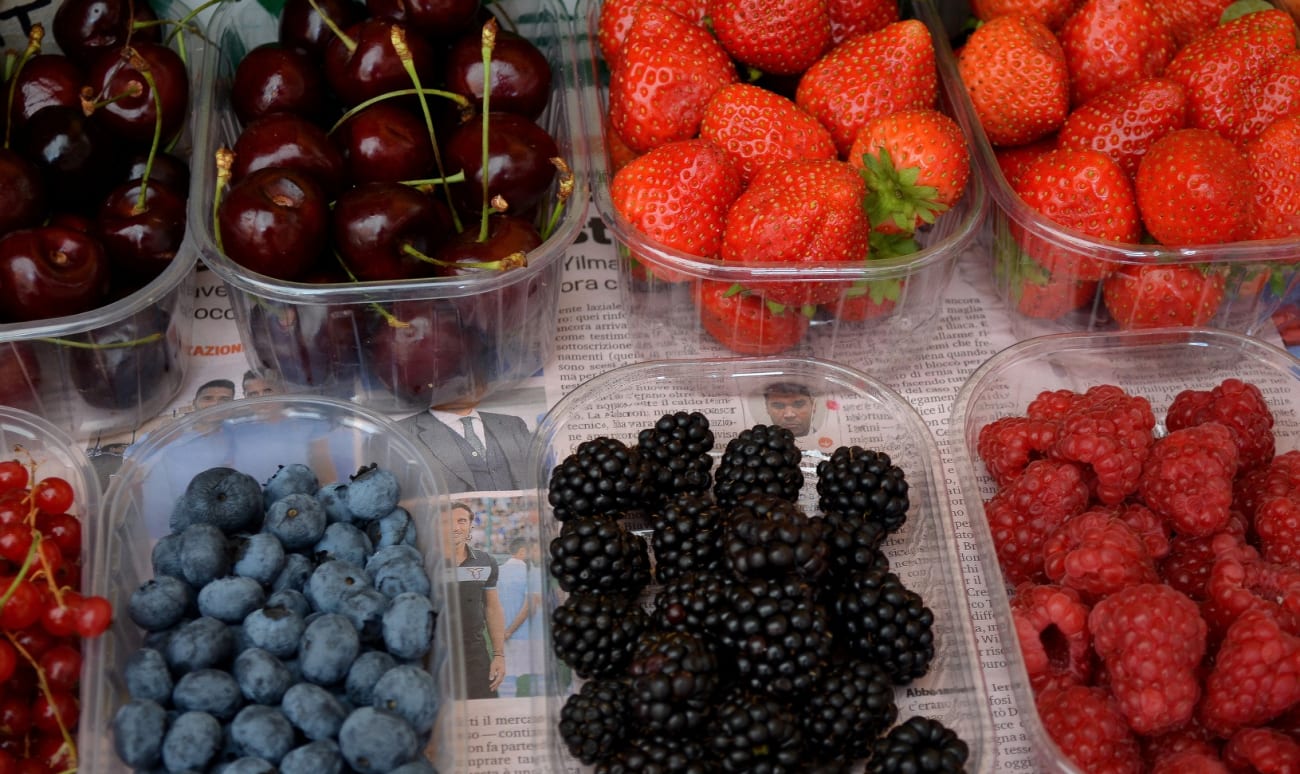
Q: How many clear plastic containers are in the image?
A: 8